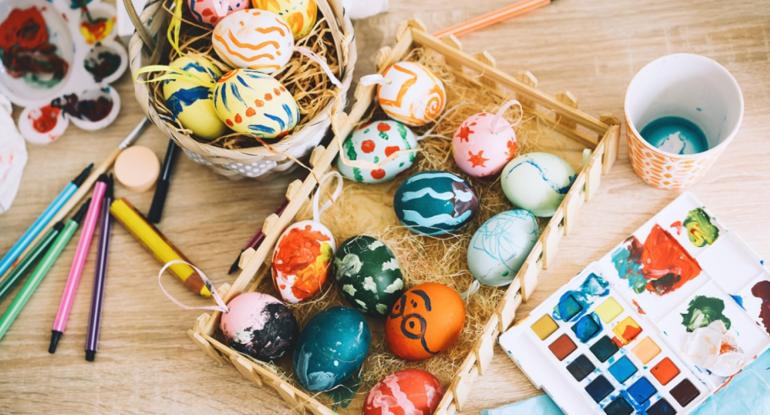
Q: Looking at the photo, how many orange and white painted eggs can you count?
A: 2